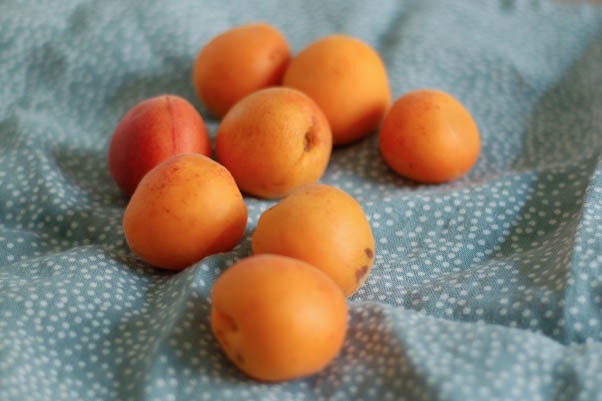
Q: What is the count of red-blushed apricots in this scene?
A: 1